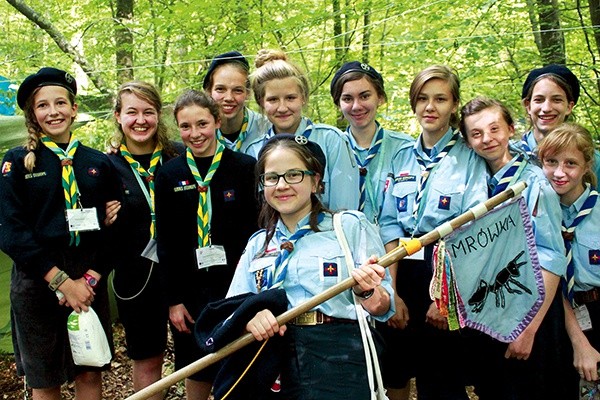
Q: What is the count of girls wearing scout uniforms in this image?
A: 11